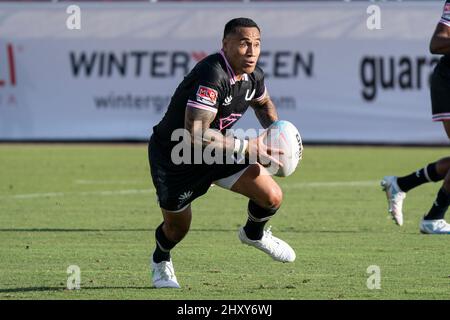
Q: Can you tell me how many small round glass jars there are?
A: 0